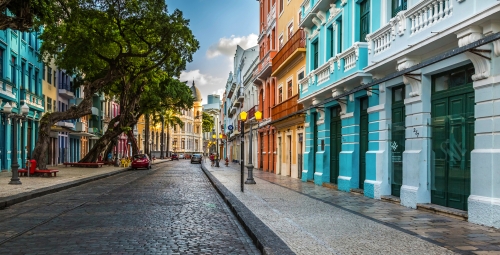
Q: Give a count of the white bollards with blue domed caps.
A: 0